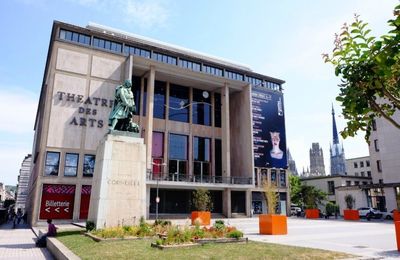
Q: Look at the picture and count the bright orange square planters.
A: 5